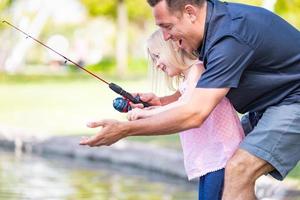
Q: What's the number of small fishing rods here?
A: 1